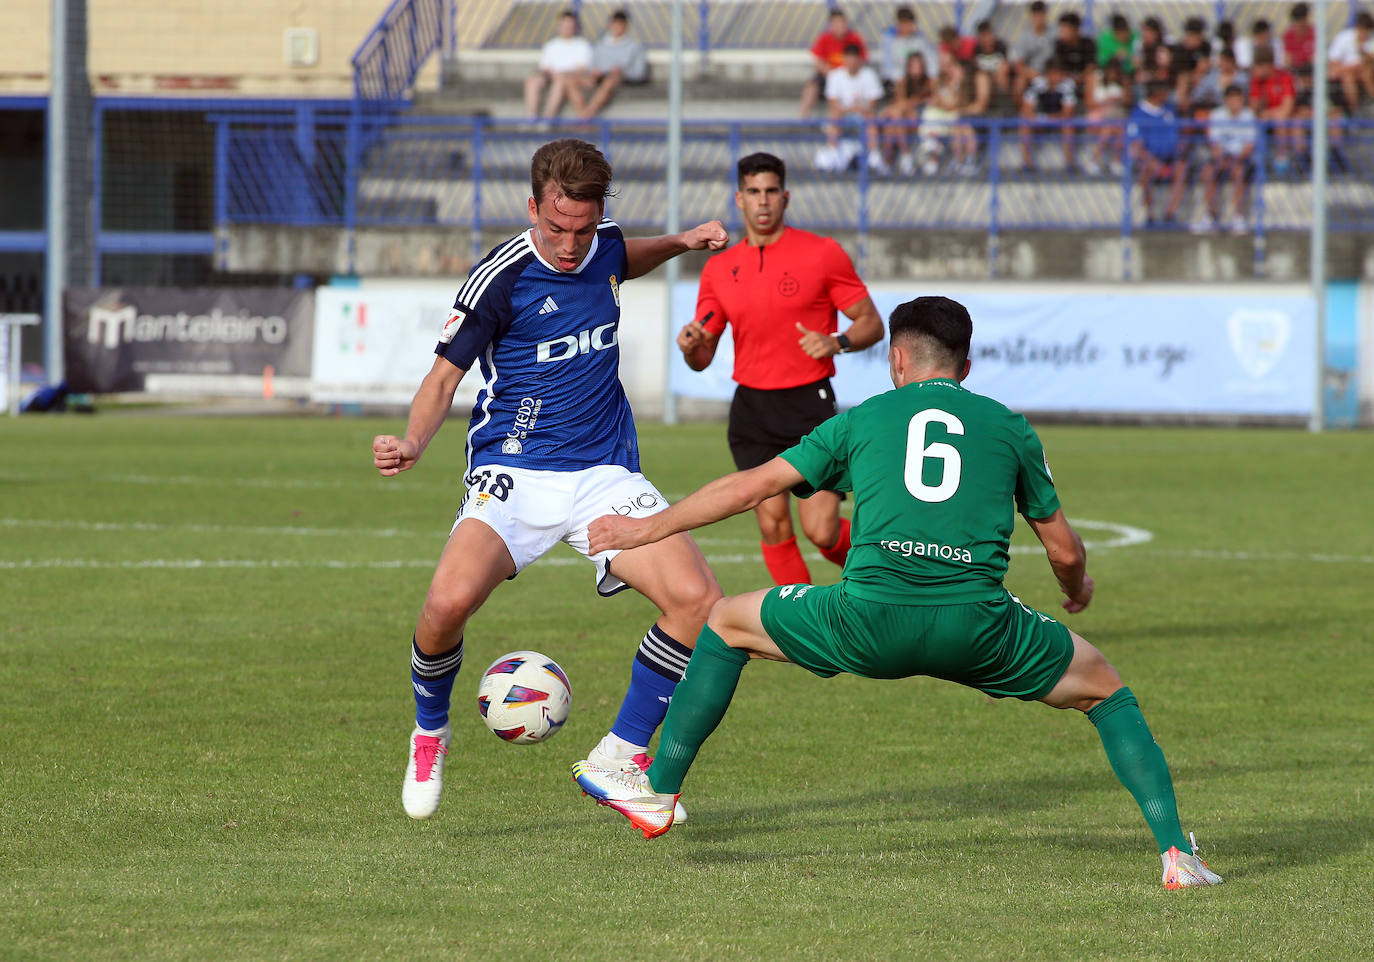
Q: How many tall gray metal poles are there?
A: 3